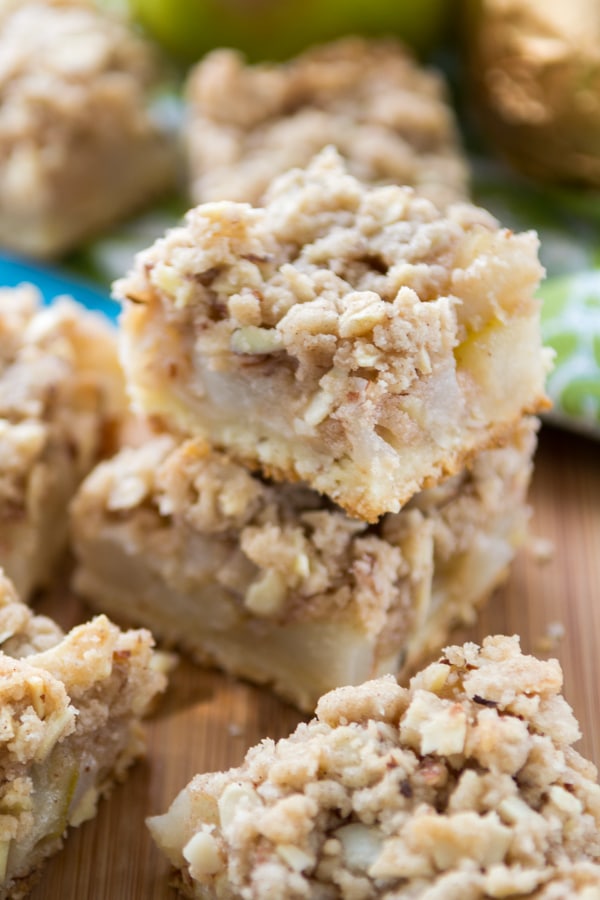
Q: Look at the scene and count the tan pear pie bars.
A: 7